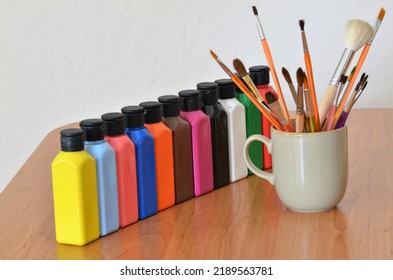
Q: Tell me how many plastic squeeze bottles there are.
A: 11